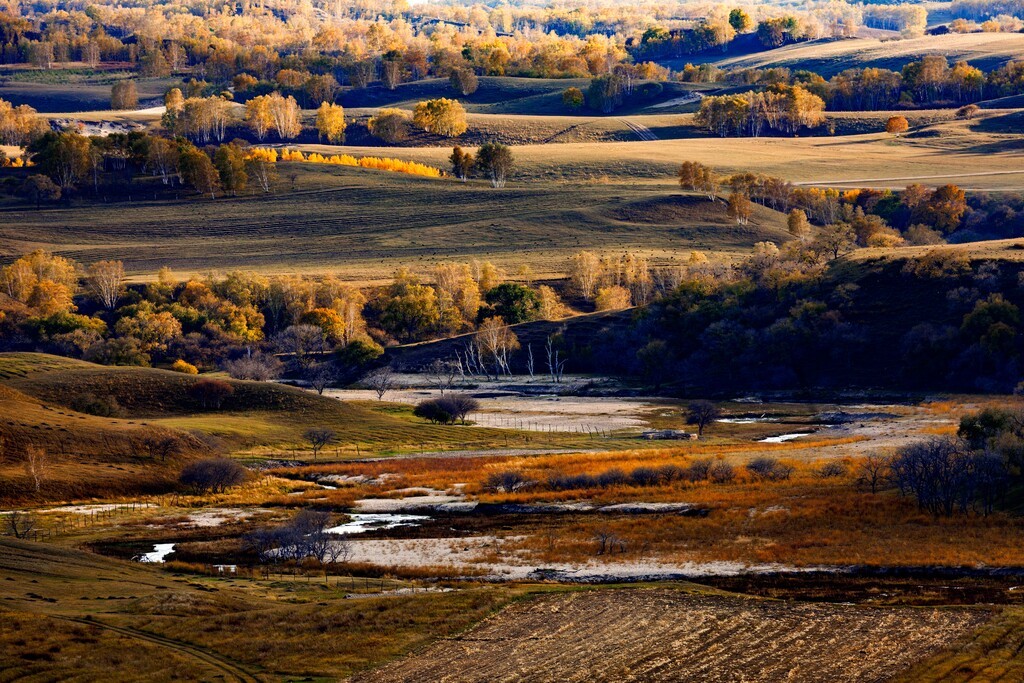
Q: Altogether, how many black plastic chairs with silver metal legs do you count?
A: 0